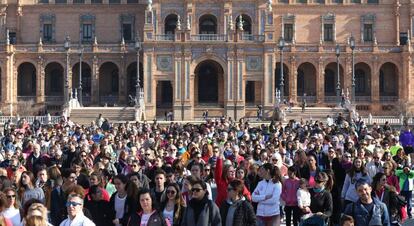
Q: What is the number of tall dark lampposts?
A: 6